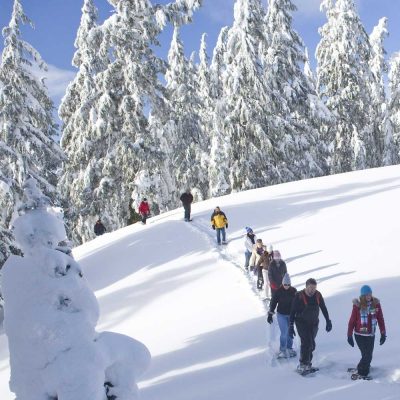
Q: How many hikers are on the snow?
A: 11